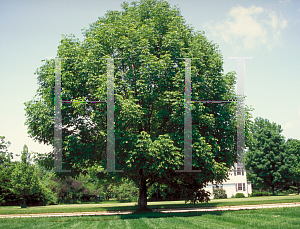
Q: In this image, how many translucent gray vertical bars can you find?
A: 4